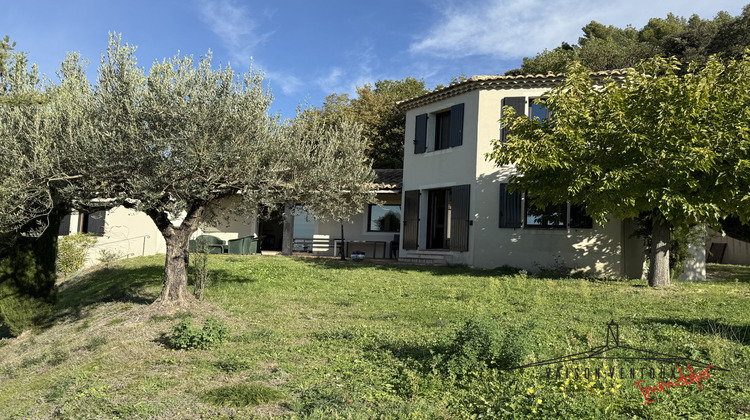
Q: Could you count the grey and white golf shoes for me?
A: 0